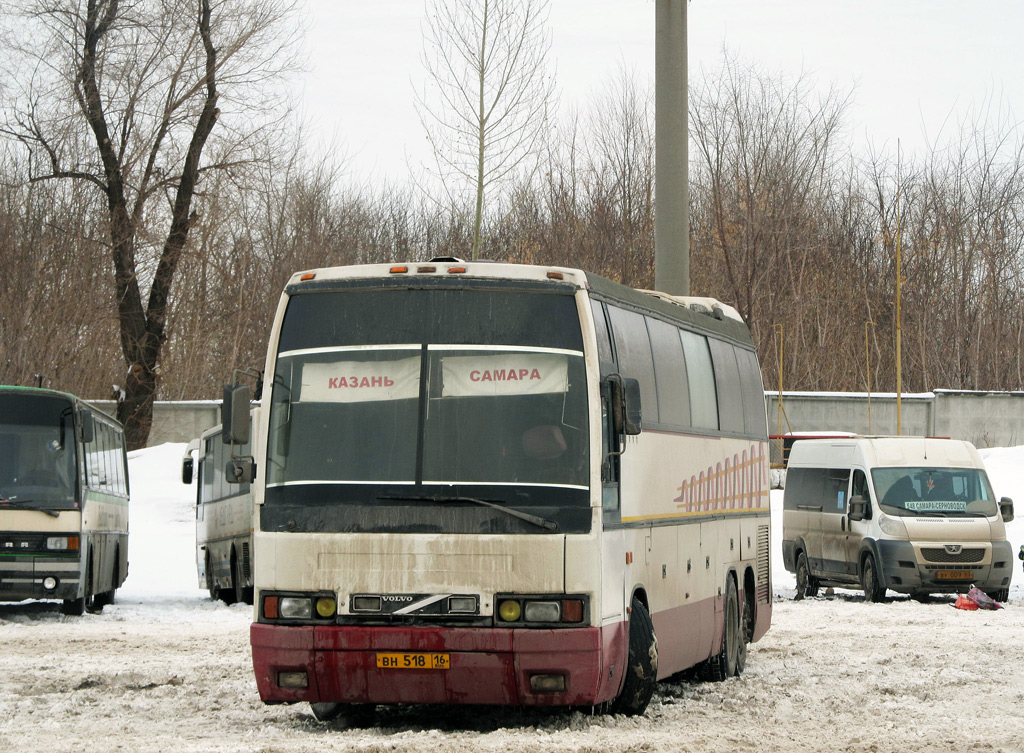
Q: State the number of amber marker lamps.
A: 5